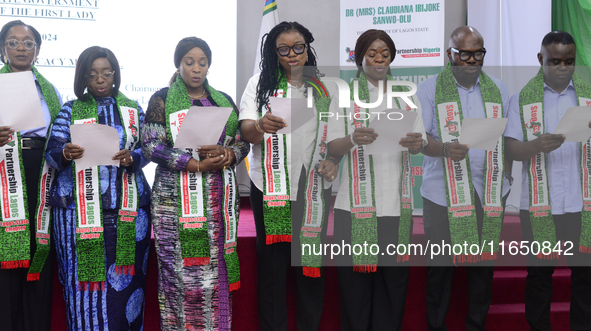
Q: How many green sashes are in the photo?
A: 7